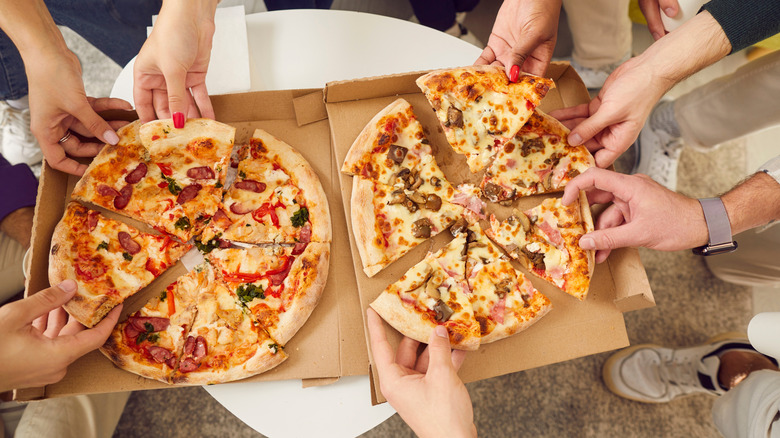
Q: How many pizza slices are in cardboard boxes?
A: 14